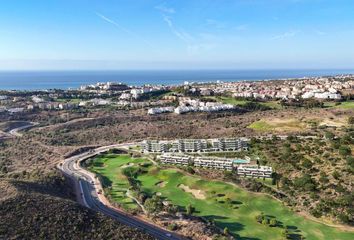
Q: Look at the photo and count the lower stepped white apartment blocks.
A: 3